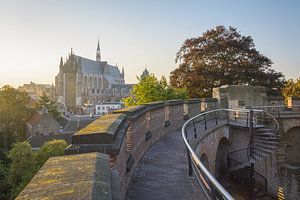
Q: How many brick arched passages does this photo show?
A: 3